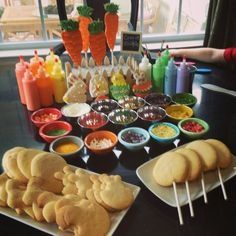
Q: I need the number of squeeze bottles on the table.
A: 11